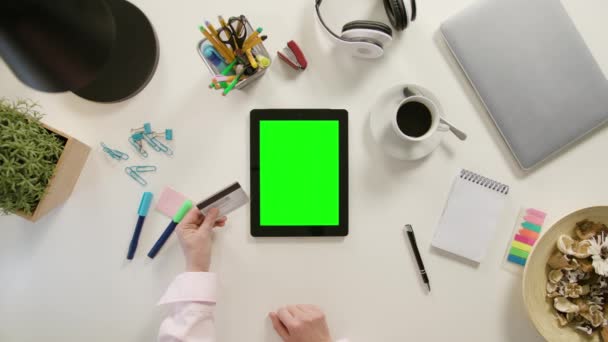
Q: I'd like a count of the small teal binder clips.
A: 3